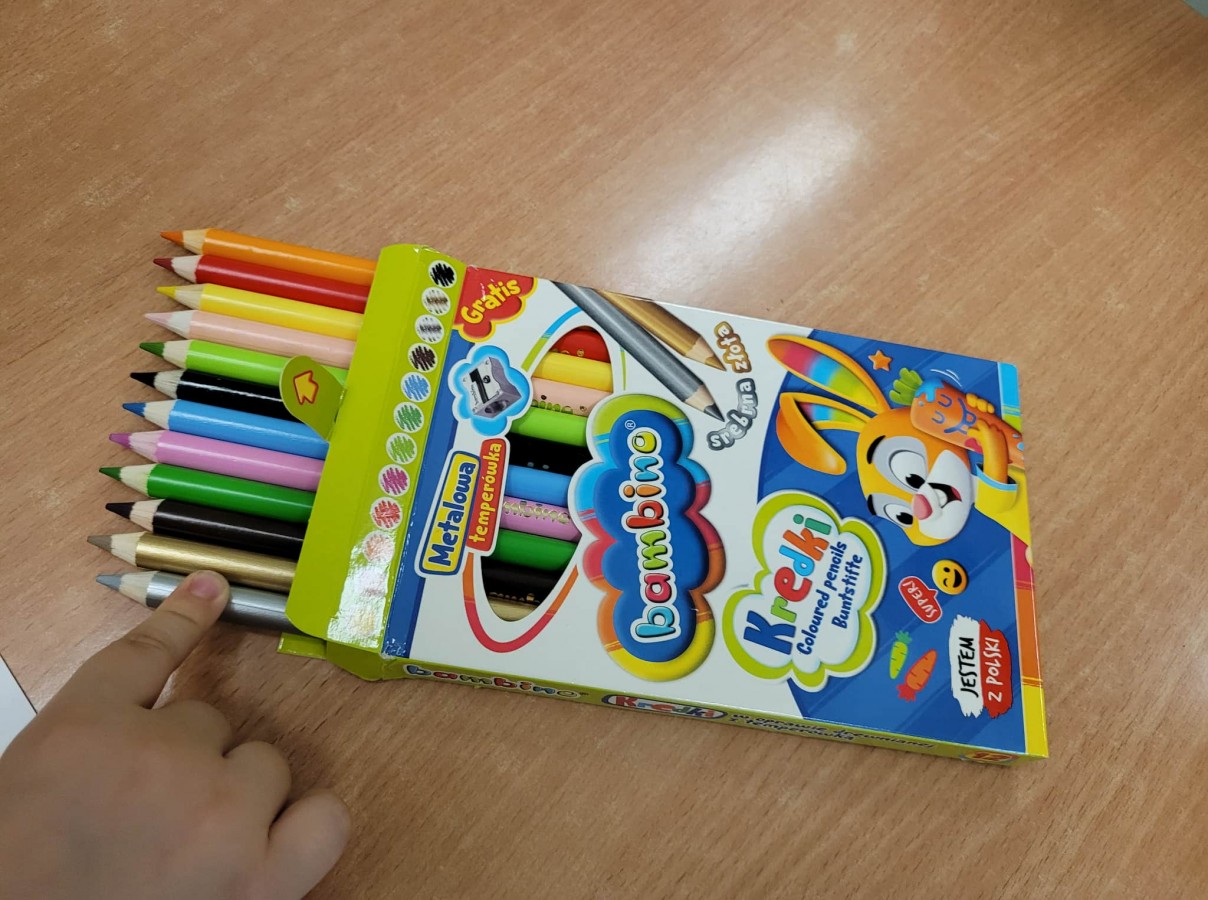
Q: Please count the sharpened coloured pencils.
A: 12